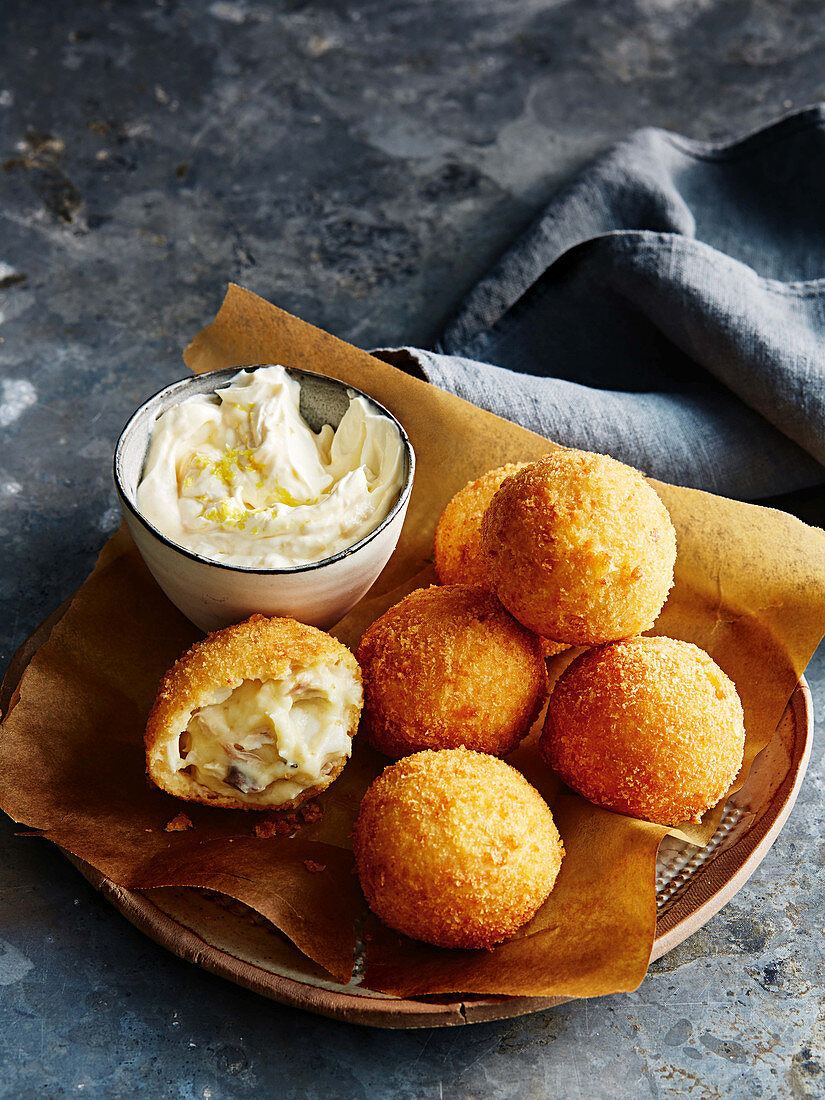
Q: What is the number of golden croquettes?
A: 6